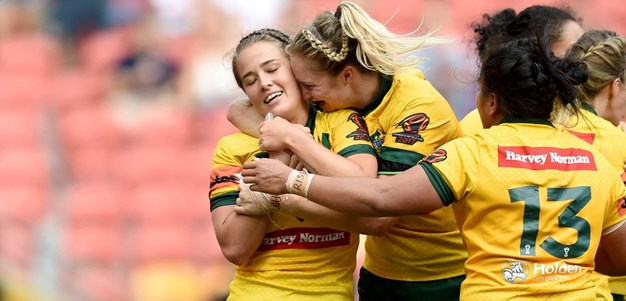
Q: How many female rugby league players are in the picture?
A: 5